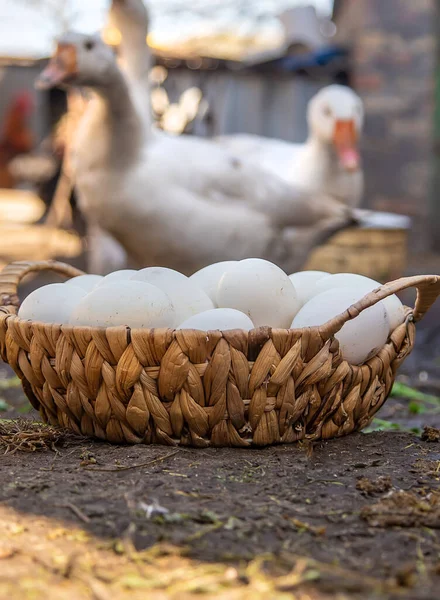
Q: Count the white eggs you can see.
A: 11